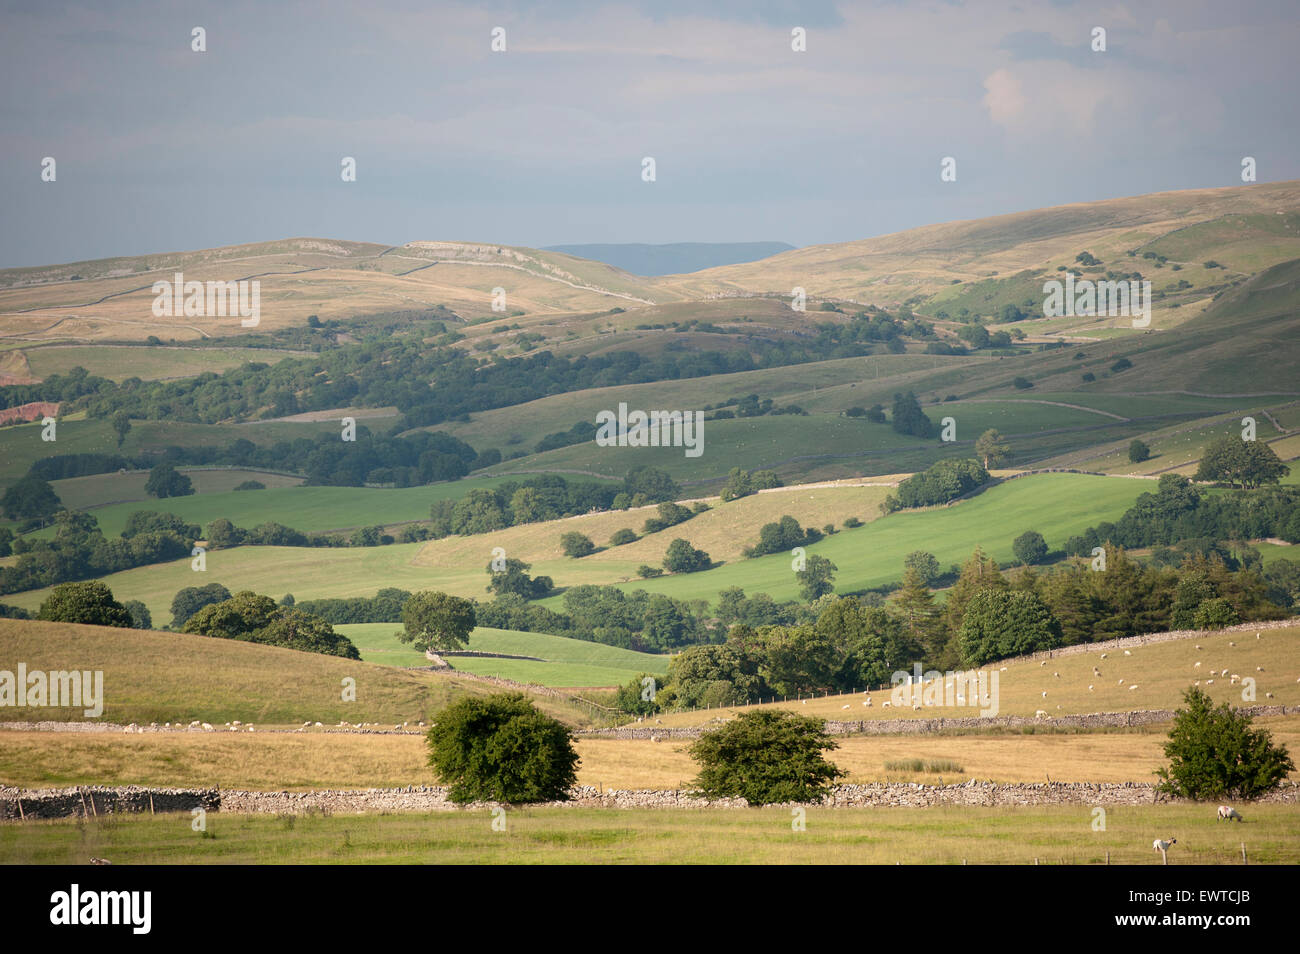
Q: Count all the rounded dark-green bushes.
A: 3